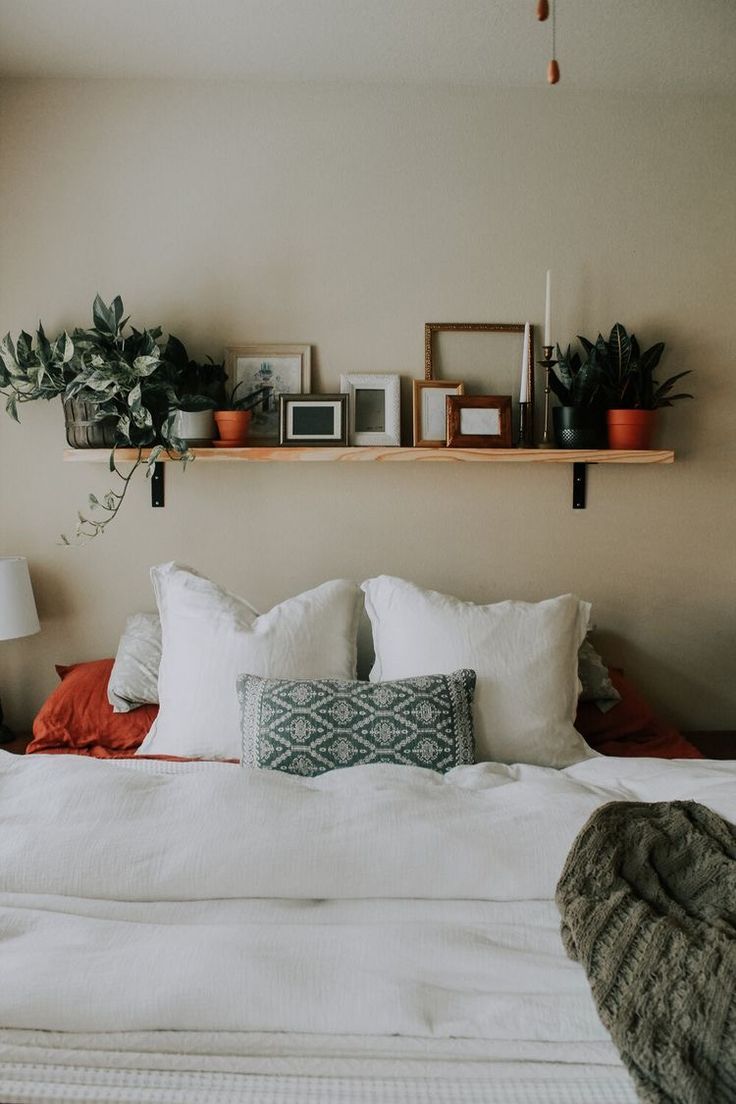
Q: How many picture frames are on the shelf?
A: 6